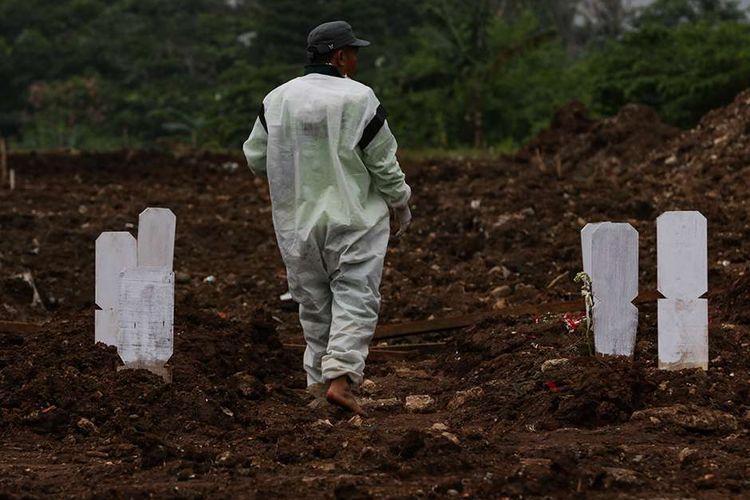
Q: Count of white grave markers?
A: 6